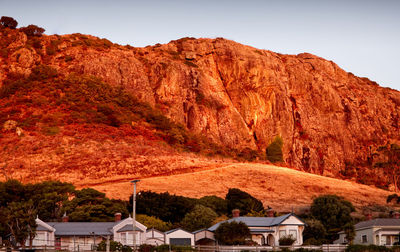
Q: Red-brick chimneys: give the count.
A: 6